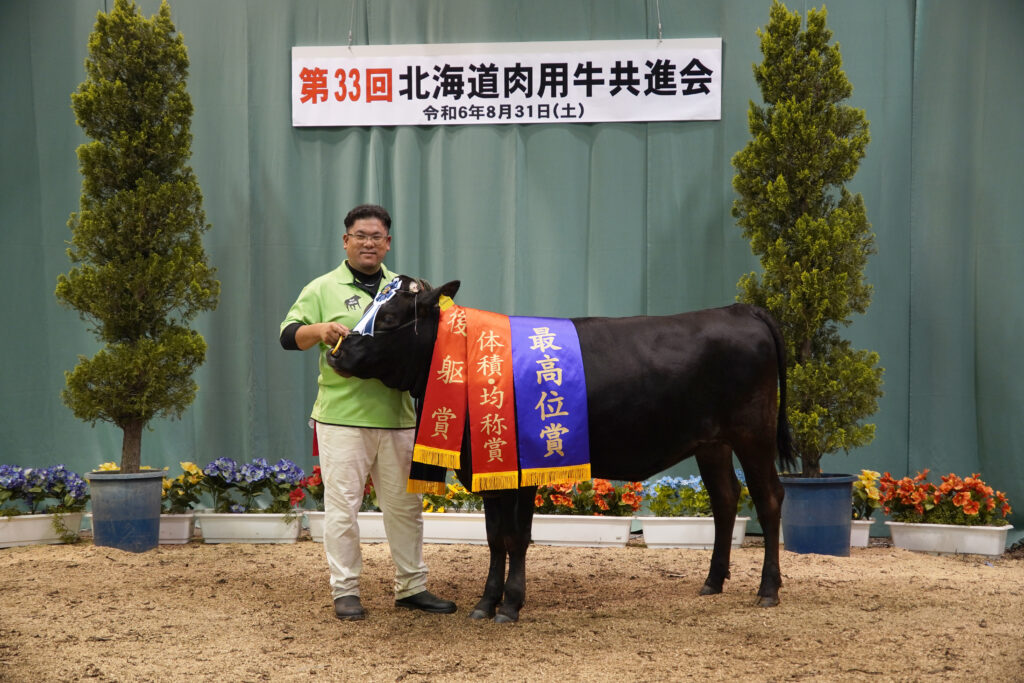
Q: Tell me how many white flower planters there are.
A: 9